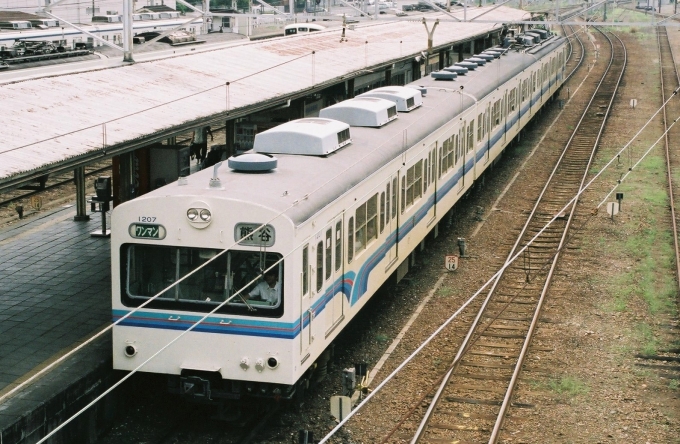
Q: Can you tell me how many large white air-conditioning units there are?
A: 3